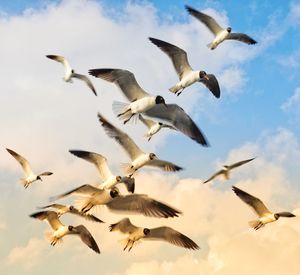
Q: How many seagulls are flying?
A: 14